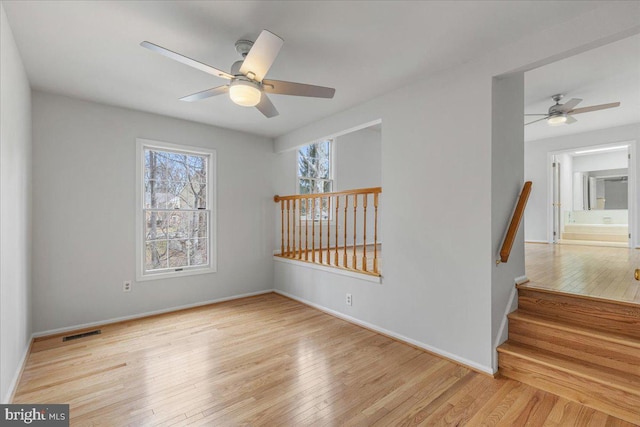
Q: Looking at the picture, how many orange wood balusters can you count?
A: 13